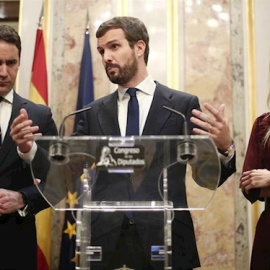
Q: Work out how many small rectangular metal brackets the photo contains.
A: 2